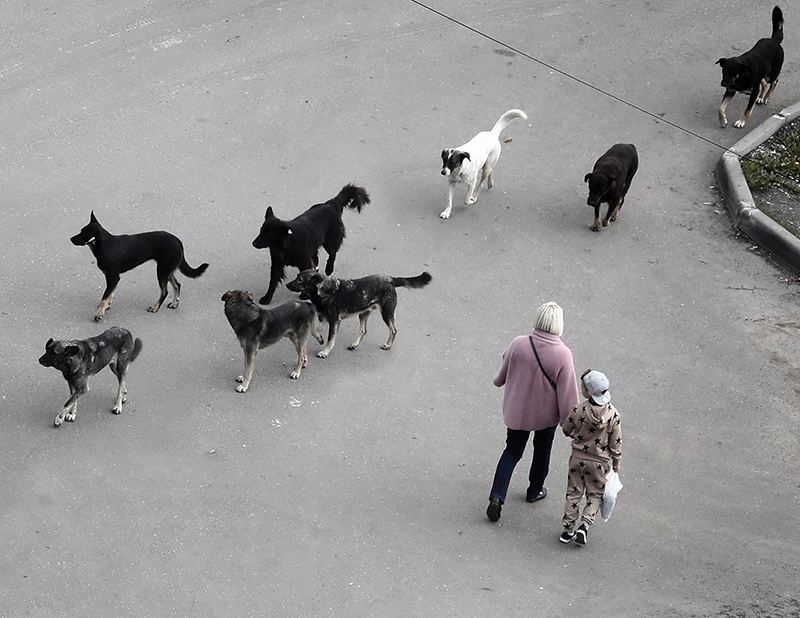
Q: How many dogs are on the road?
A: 8